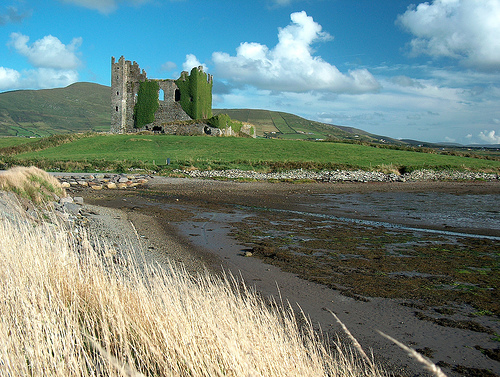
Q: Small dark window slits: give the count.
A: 4